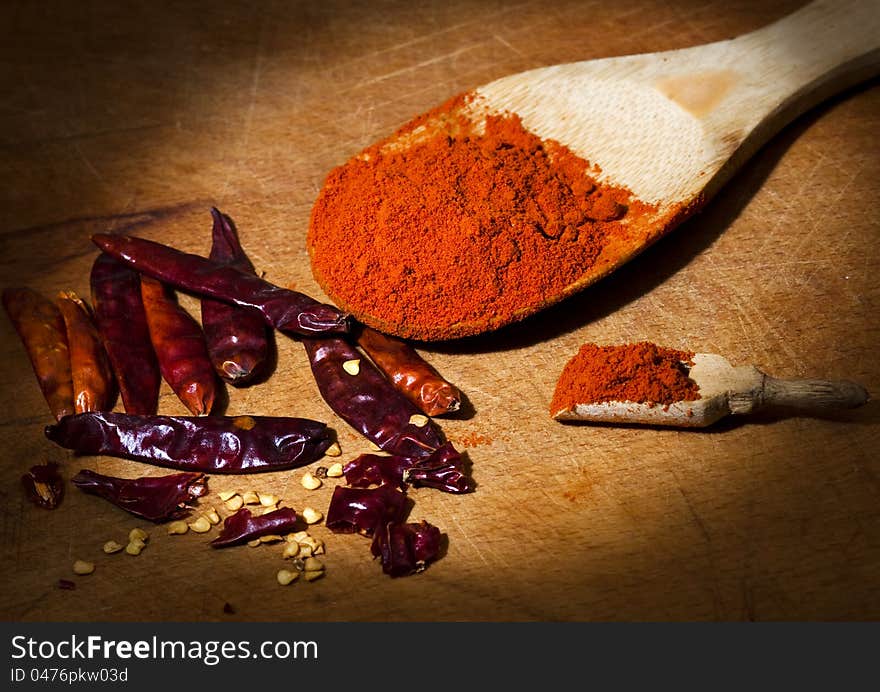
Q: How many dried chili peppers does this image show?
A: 9